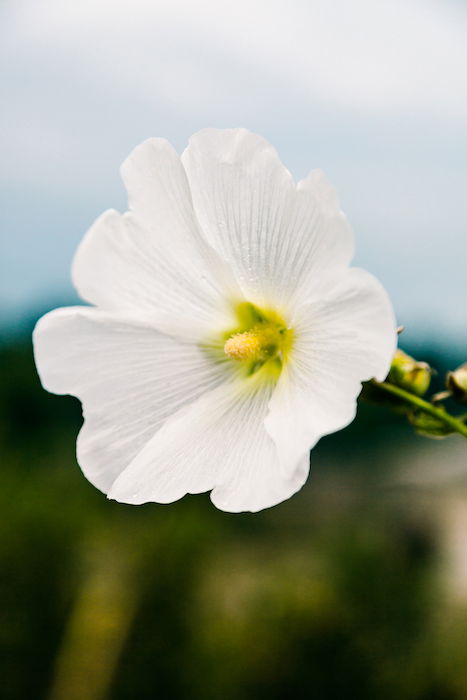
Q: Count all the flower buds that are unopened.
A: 2